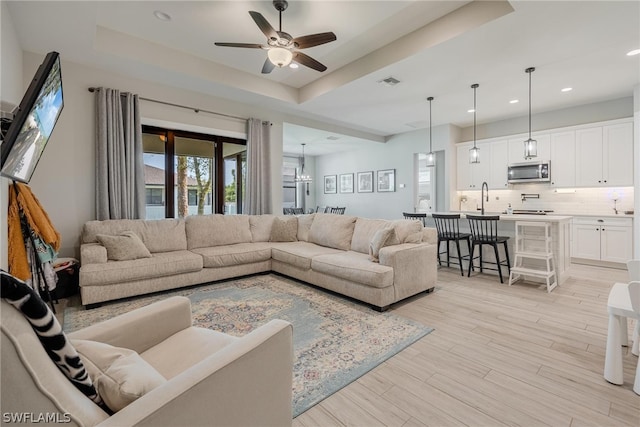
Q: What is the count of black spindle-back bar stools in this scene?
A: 3